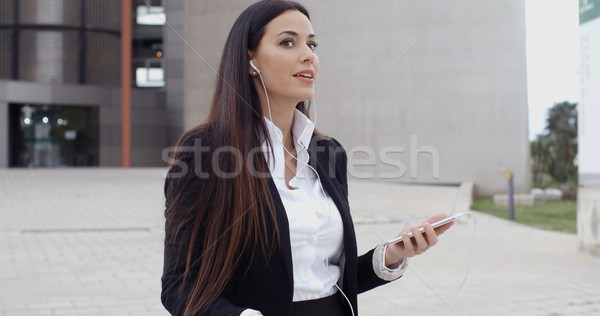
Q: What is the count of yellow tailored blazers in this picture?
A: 0